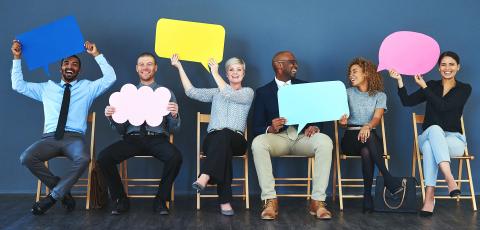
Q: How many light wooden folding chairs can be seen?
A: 6